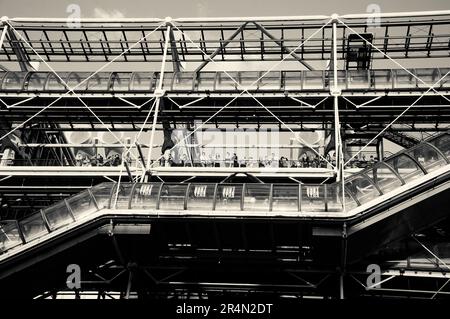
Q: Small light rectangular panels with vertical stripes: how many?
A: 4